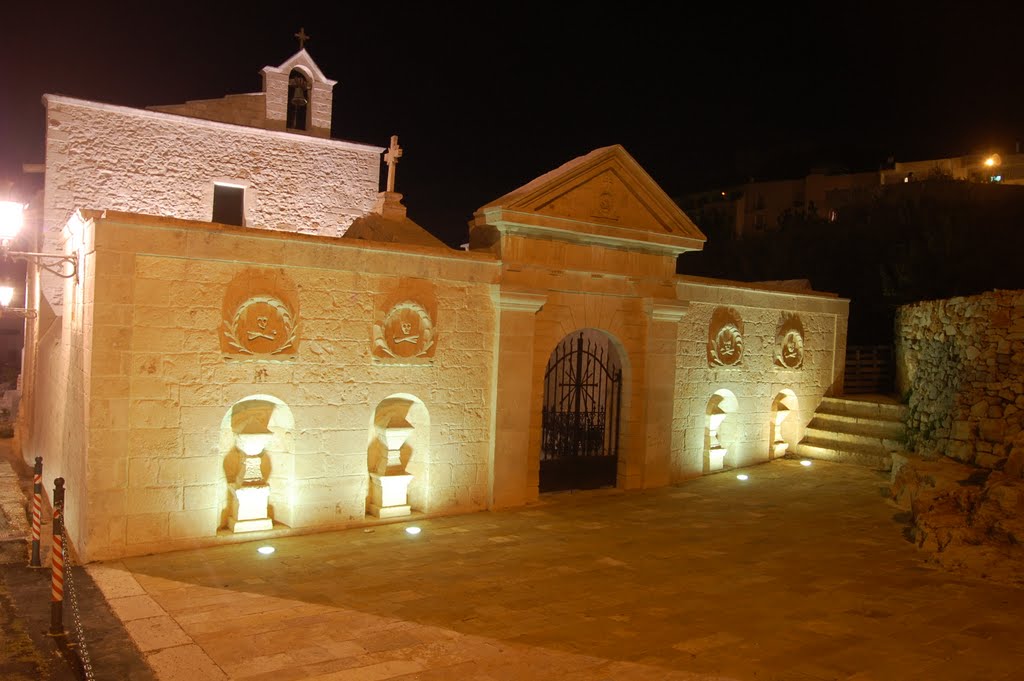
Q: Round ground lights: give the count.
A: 4